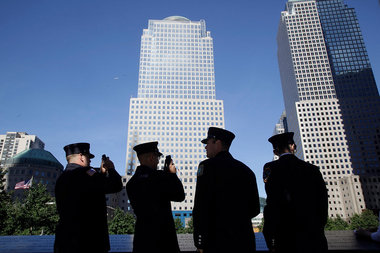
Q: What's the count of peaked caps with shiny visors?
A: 4